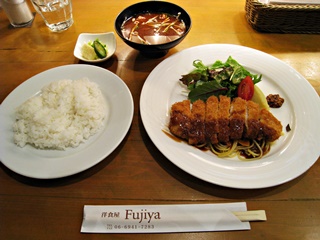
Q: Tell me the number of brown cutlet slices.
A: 7